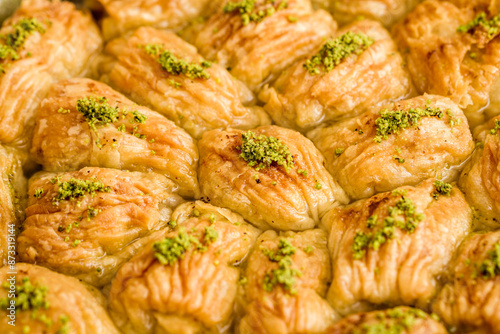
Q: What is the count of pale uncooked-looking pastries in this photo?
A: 0